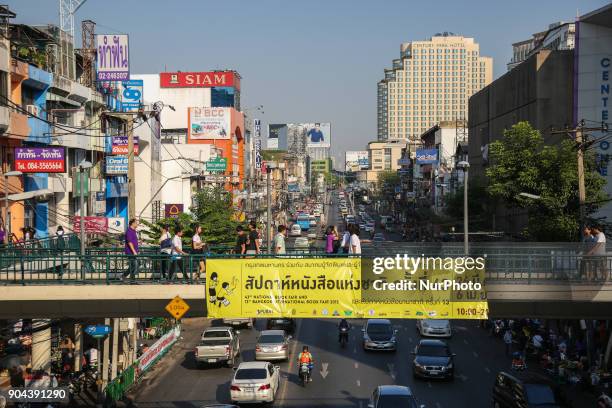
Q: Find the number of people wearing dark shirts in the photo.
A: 2